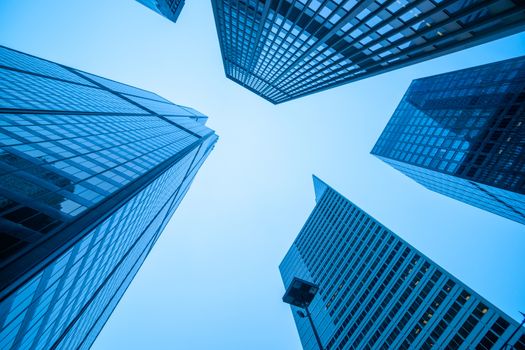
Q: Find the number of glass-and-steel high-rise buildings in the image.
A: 5